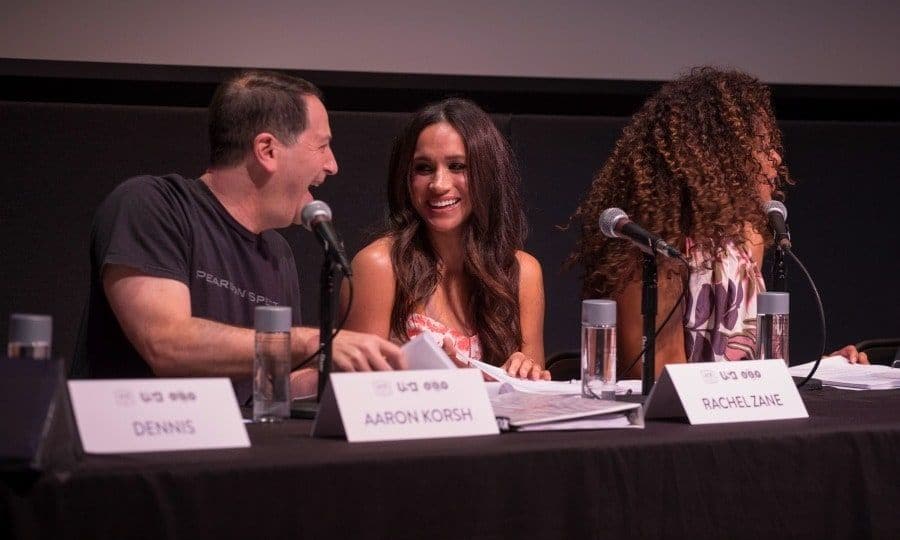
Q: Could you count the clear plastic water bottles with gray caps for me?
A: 4